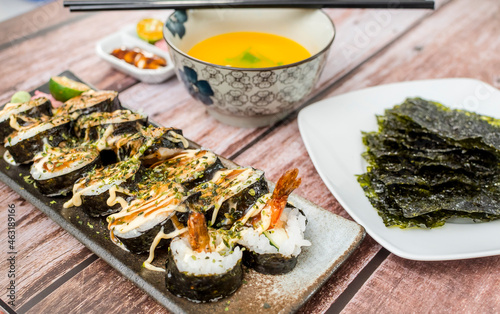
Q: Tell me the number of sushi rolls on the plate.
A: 12